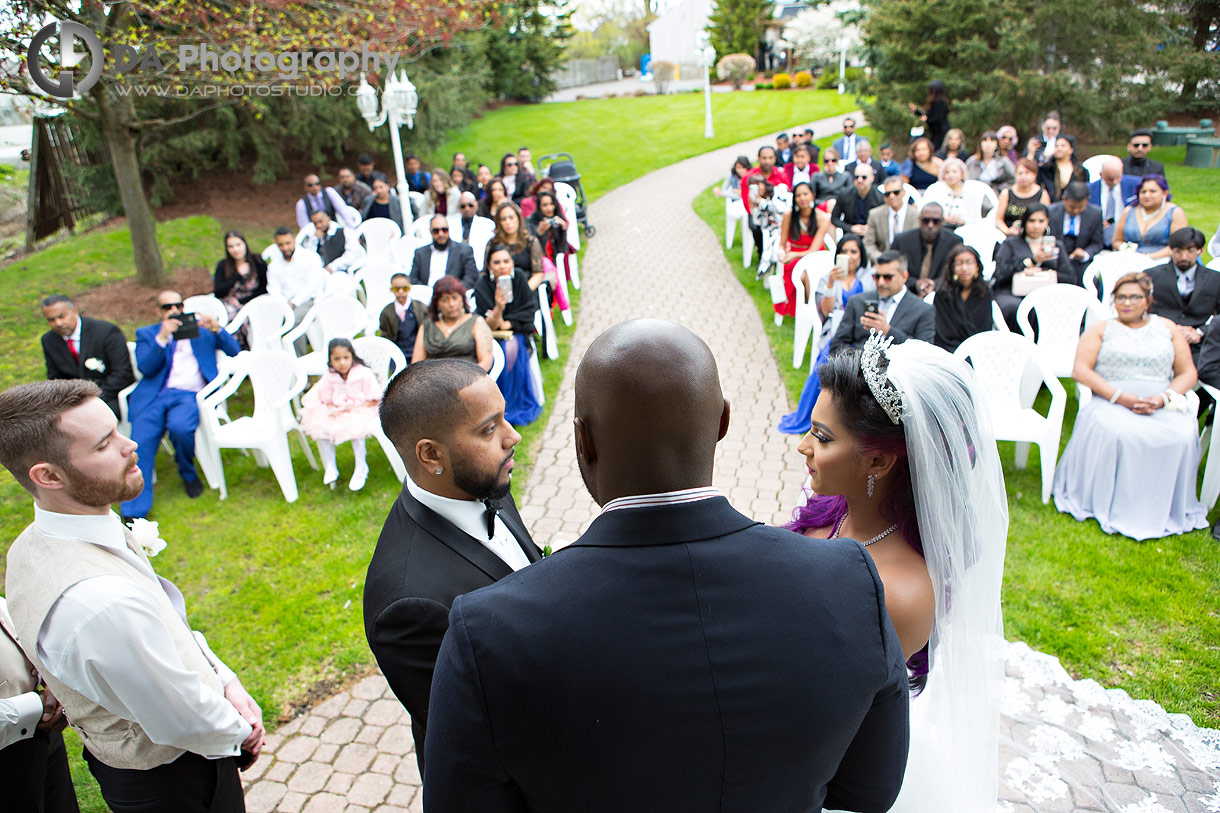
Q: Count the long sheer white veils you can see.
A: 1